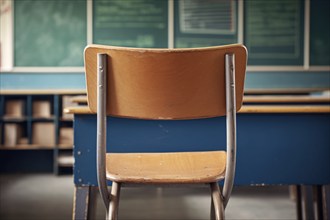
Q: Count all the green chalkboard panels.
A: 5